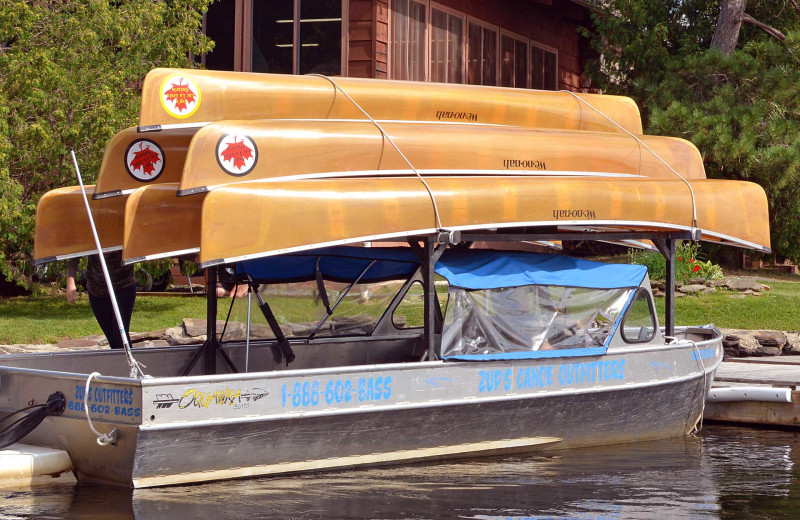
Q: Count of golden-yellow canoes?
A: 6